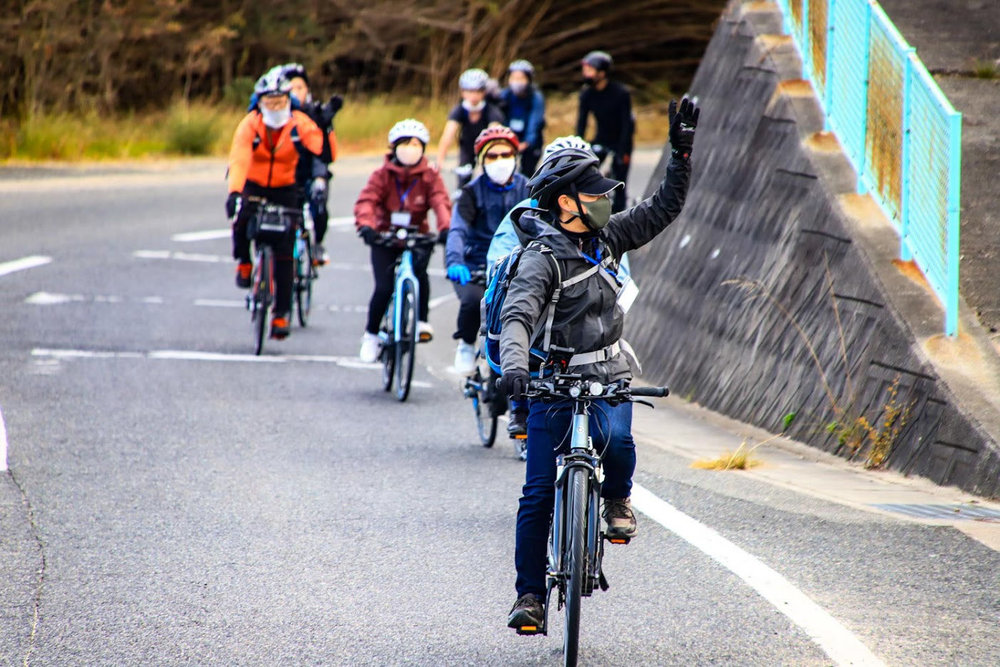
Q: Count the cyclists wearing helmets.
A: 9